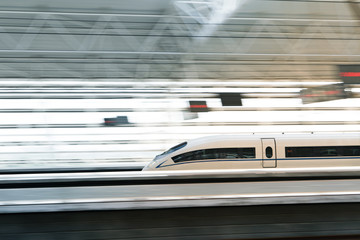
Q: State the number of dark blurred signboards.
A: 5